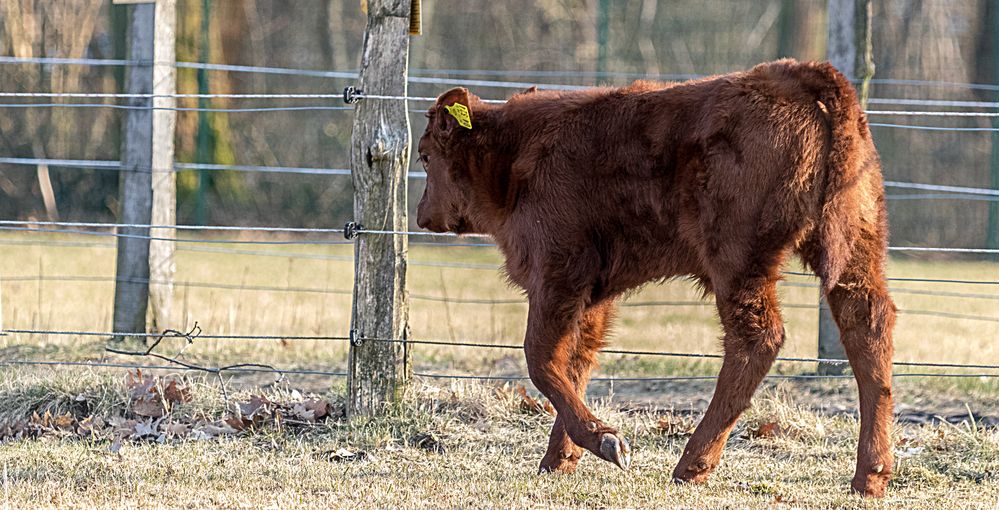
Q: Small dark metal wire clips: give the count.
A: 3